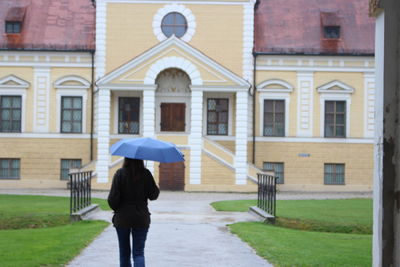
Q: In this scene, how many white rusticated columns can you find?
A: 4